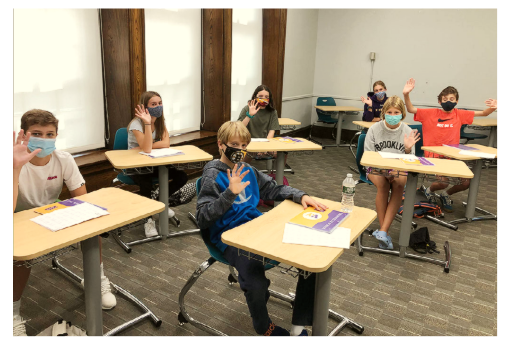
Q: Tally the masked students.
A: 7